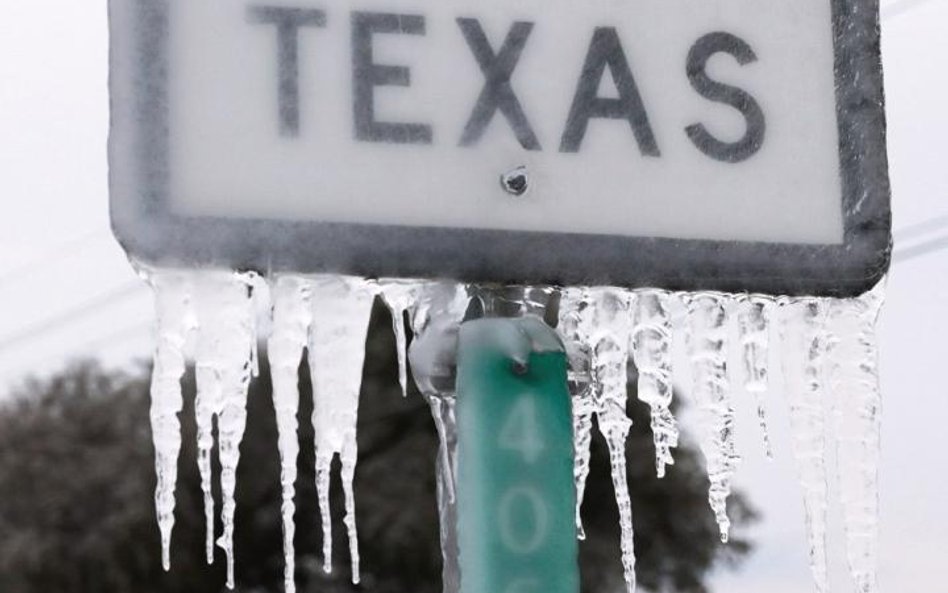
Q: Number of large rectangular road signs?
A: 1